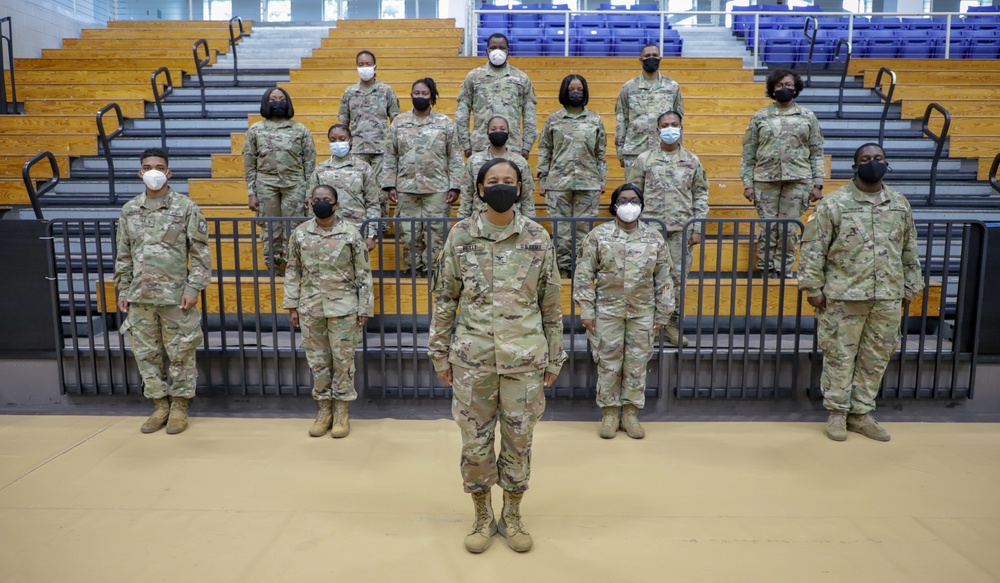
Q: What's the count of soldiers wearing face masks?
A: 15